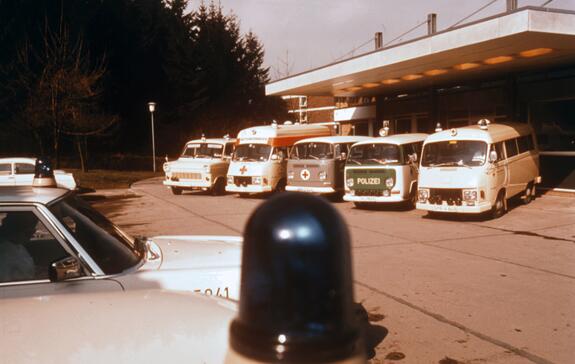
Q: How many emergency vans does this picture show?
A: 5